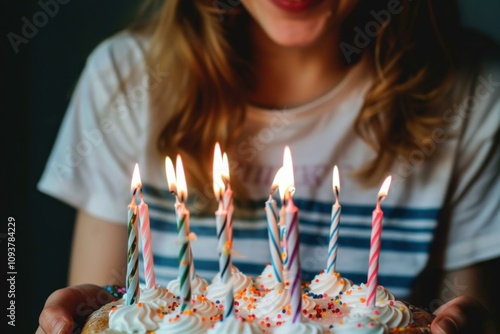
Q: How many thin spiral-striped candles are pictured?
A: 11